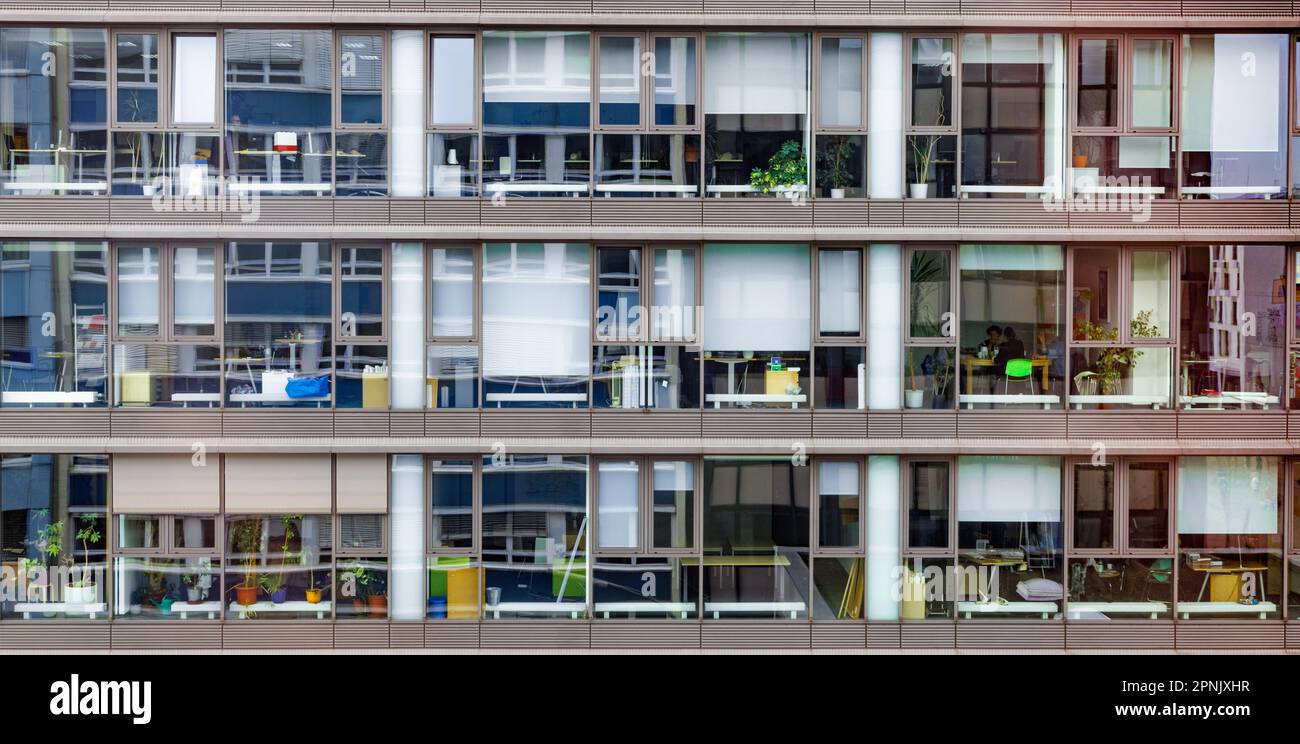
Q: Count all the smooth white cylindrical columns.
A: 6